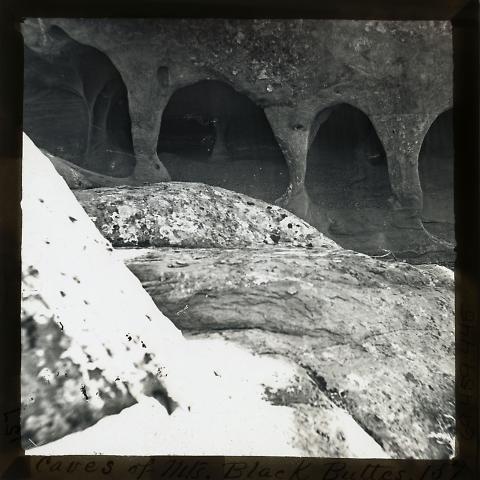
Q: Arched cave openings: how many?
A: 4